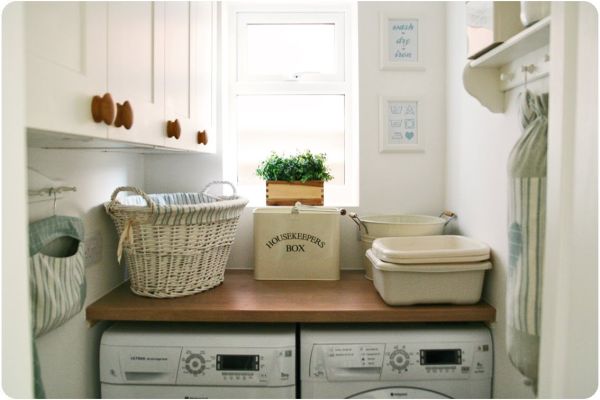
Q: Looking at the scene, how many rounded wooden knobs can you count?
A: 4